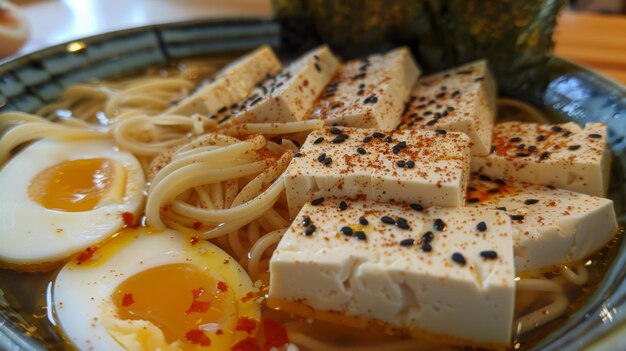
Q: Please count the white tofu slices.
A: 8